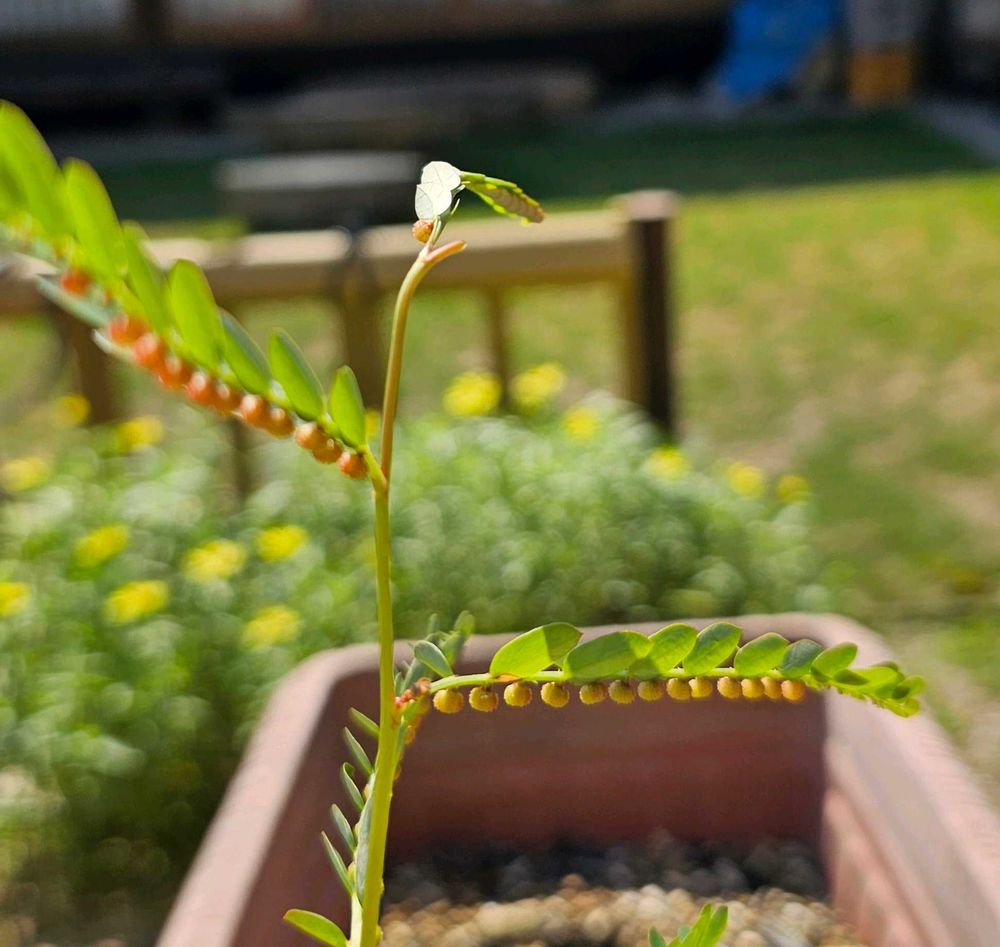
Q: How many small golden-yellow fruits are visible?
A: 13